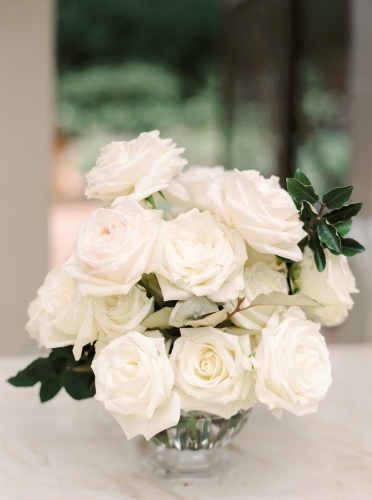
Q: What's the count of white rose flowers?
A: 12